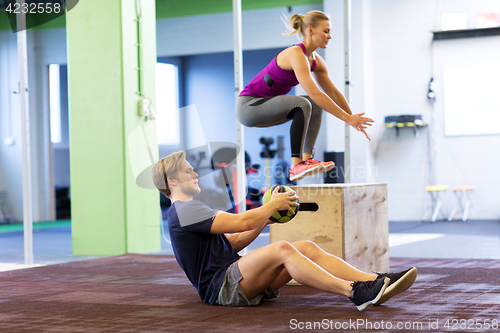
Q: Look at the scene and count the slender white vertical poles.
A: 3